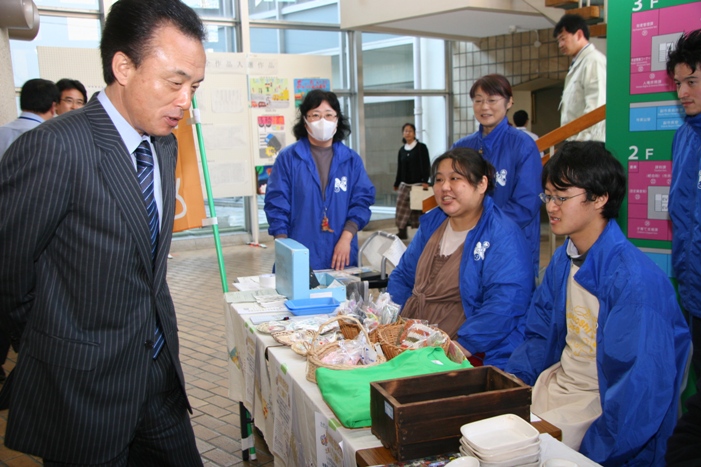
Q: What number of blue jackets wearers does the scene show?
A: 5